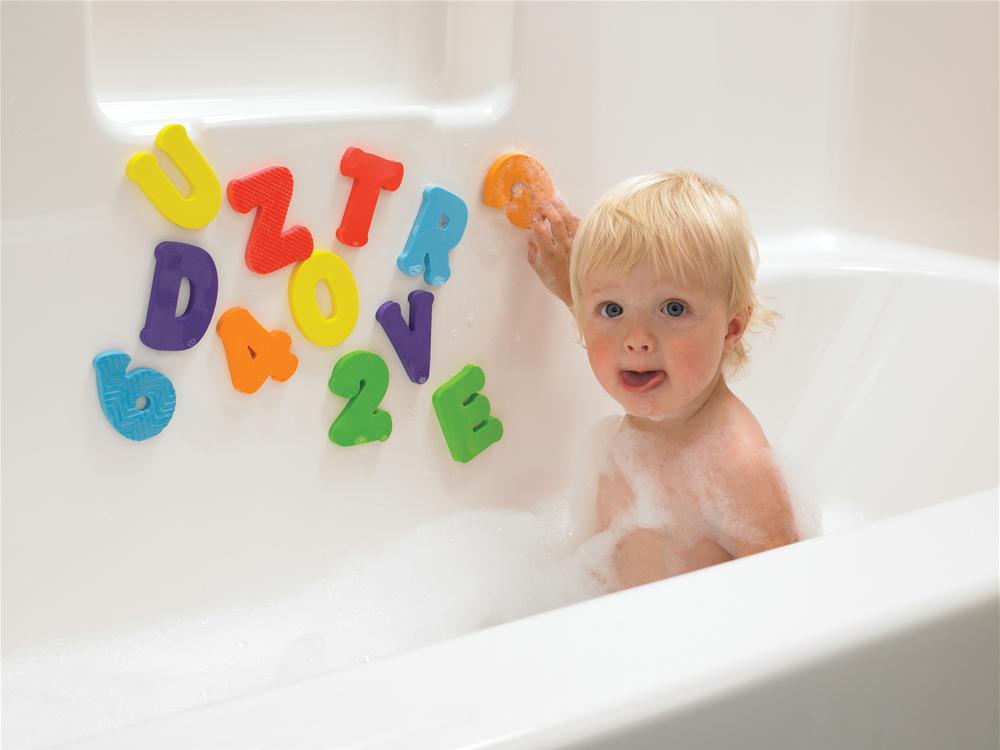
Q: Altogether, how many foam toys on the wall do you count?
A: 12